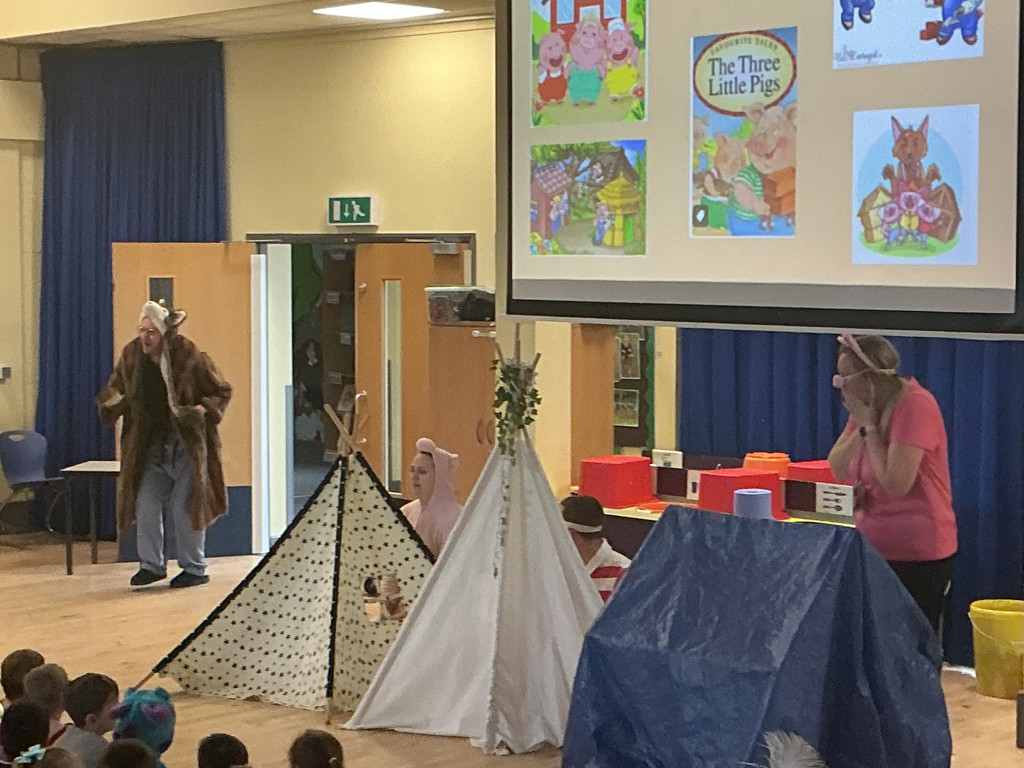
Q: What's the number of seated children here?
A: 9